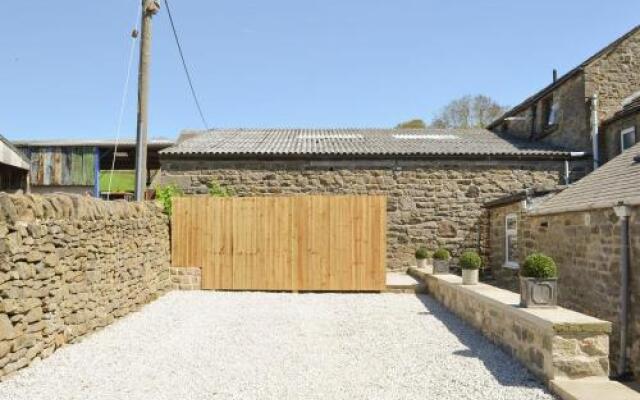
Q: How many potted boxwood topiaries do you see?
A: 4